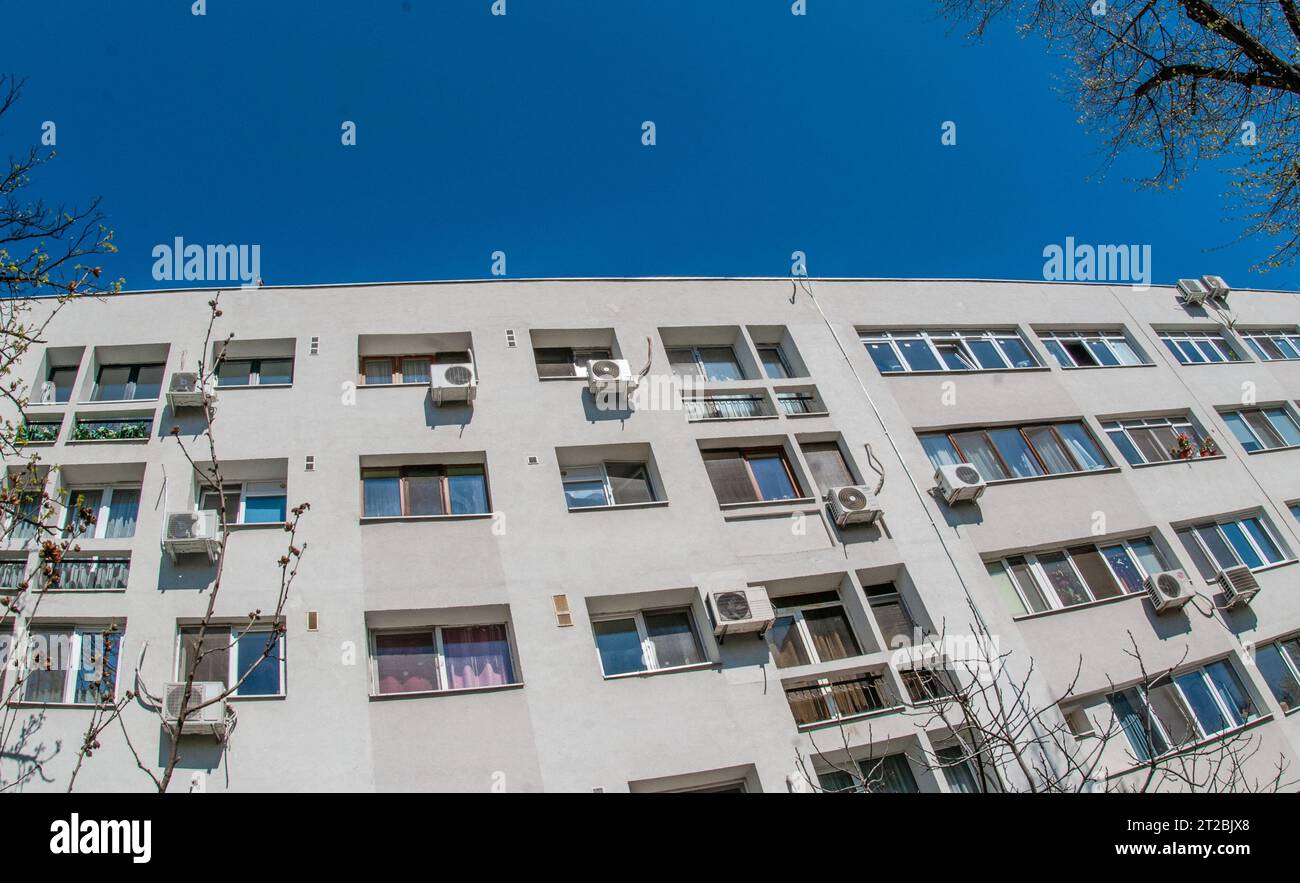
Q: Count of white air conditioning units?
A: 12